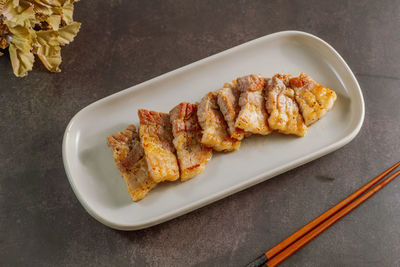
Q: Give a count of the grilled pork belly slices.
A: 8